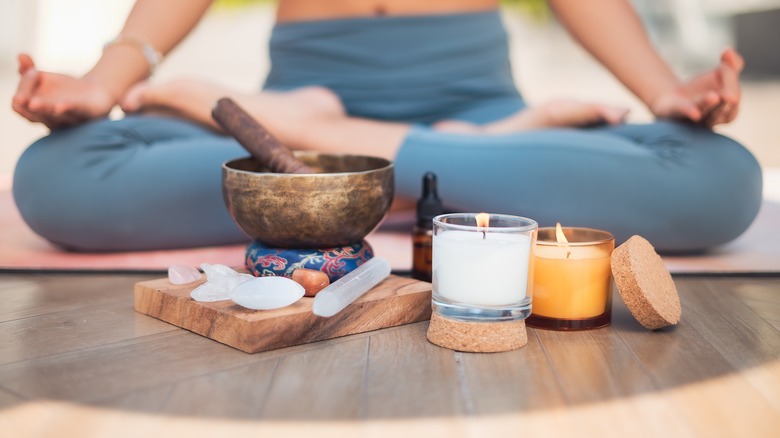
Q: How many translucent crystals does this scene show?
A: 4